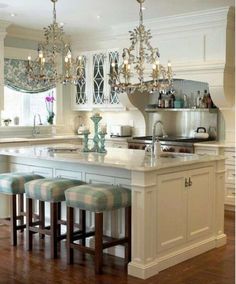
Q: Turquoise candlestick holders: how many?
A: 3